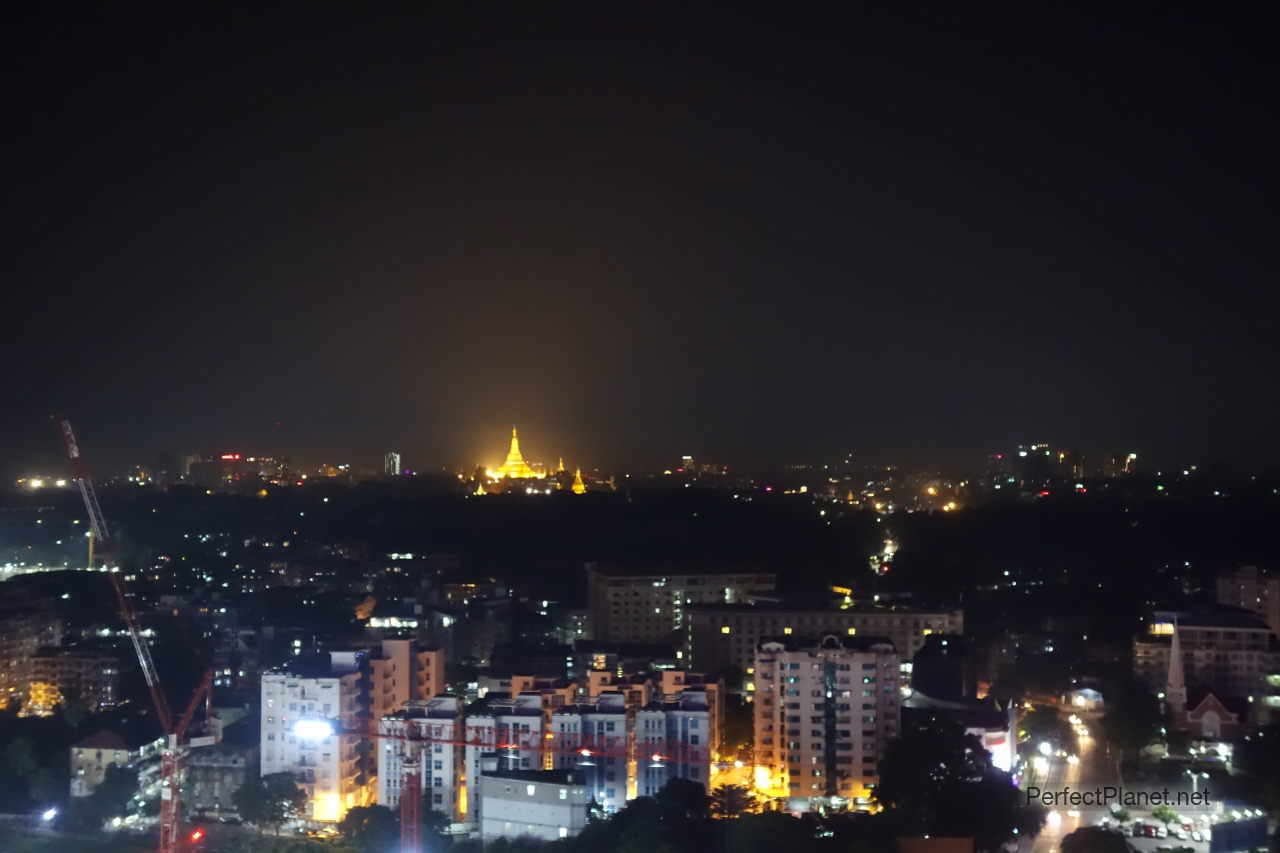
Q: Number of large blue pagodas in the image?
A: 0